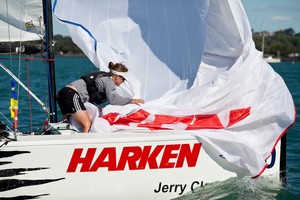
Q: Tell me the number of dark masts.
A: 1